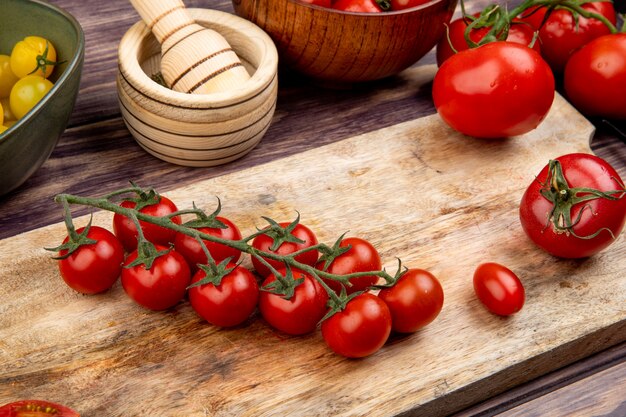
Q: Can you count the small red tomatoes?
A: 11